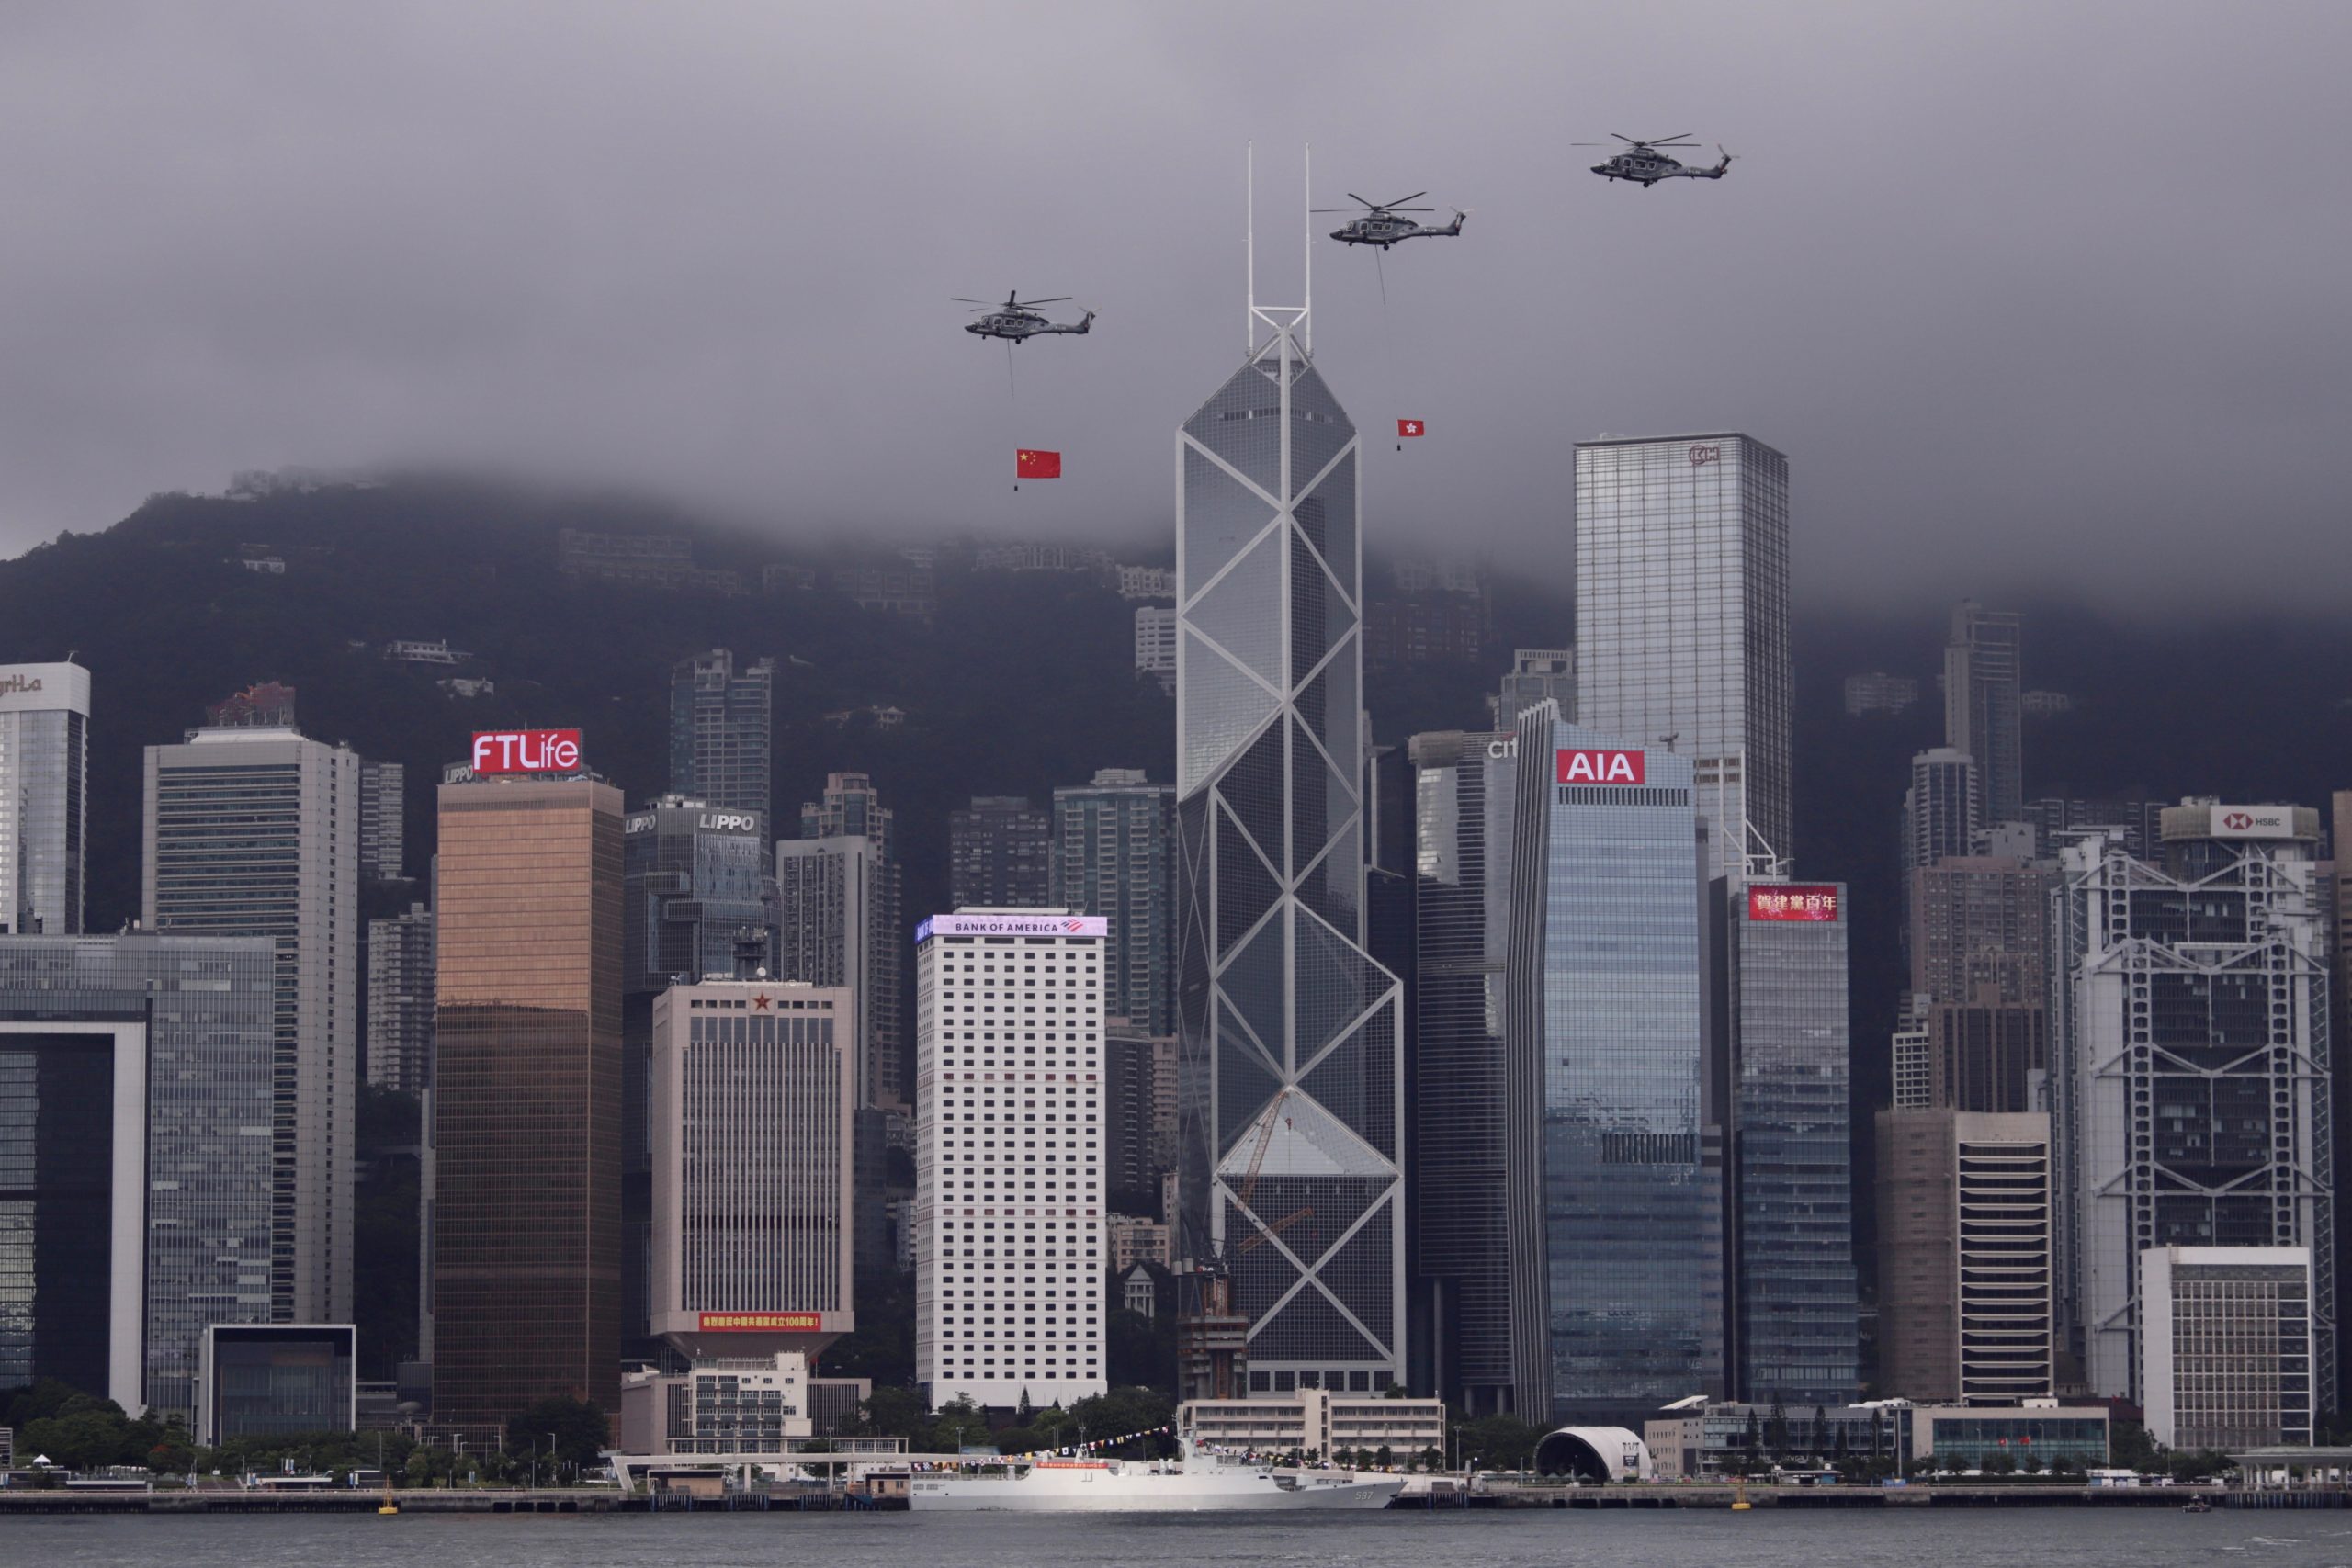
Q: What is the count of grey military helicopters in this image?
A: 3